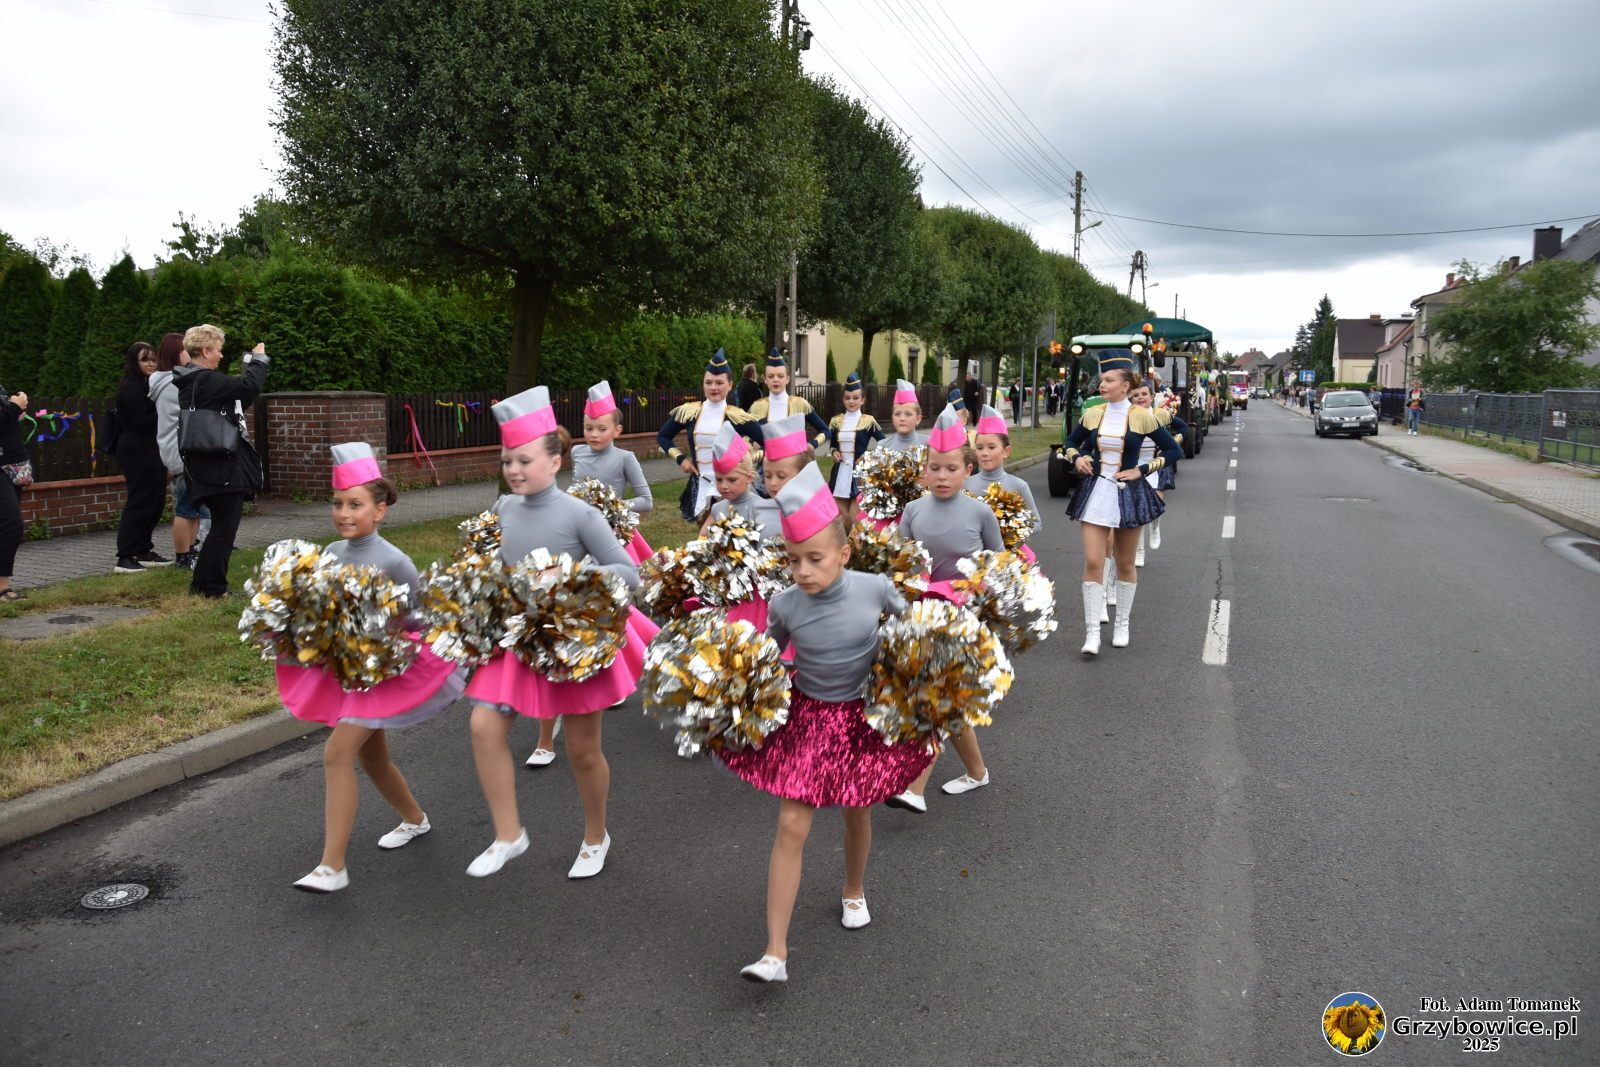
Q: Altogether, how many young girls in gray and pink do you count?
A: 9